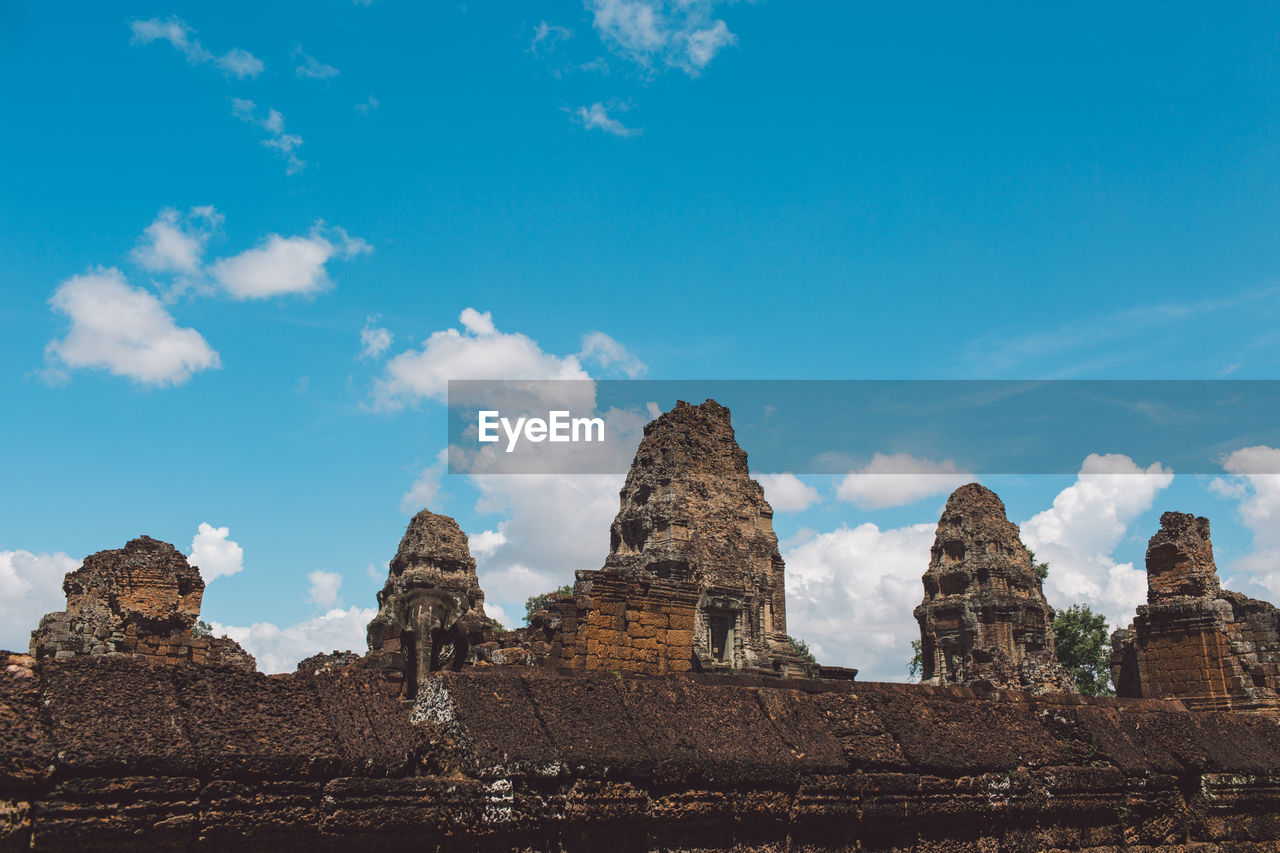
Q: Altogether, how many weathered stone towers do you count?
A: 5